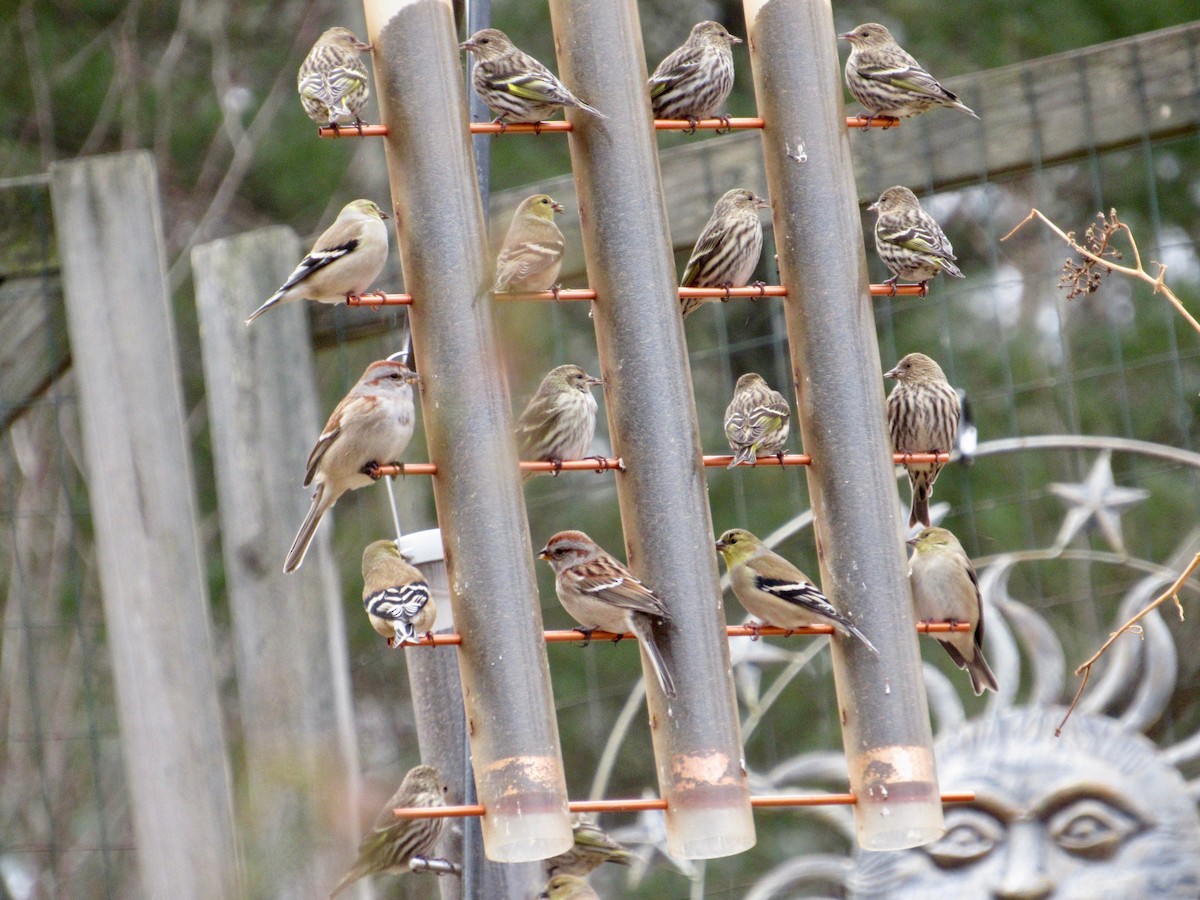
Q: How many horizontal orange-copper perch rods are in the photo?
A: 5